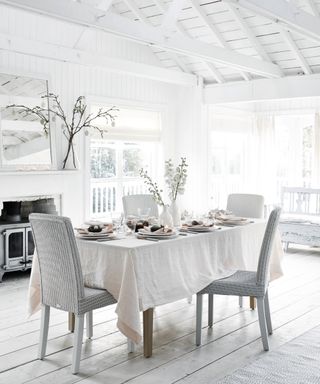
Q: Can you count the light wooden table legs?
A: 3